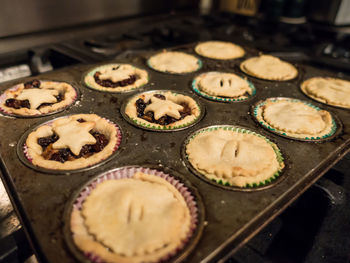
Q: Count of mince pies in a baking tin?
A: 12